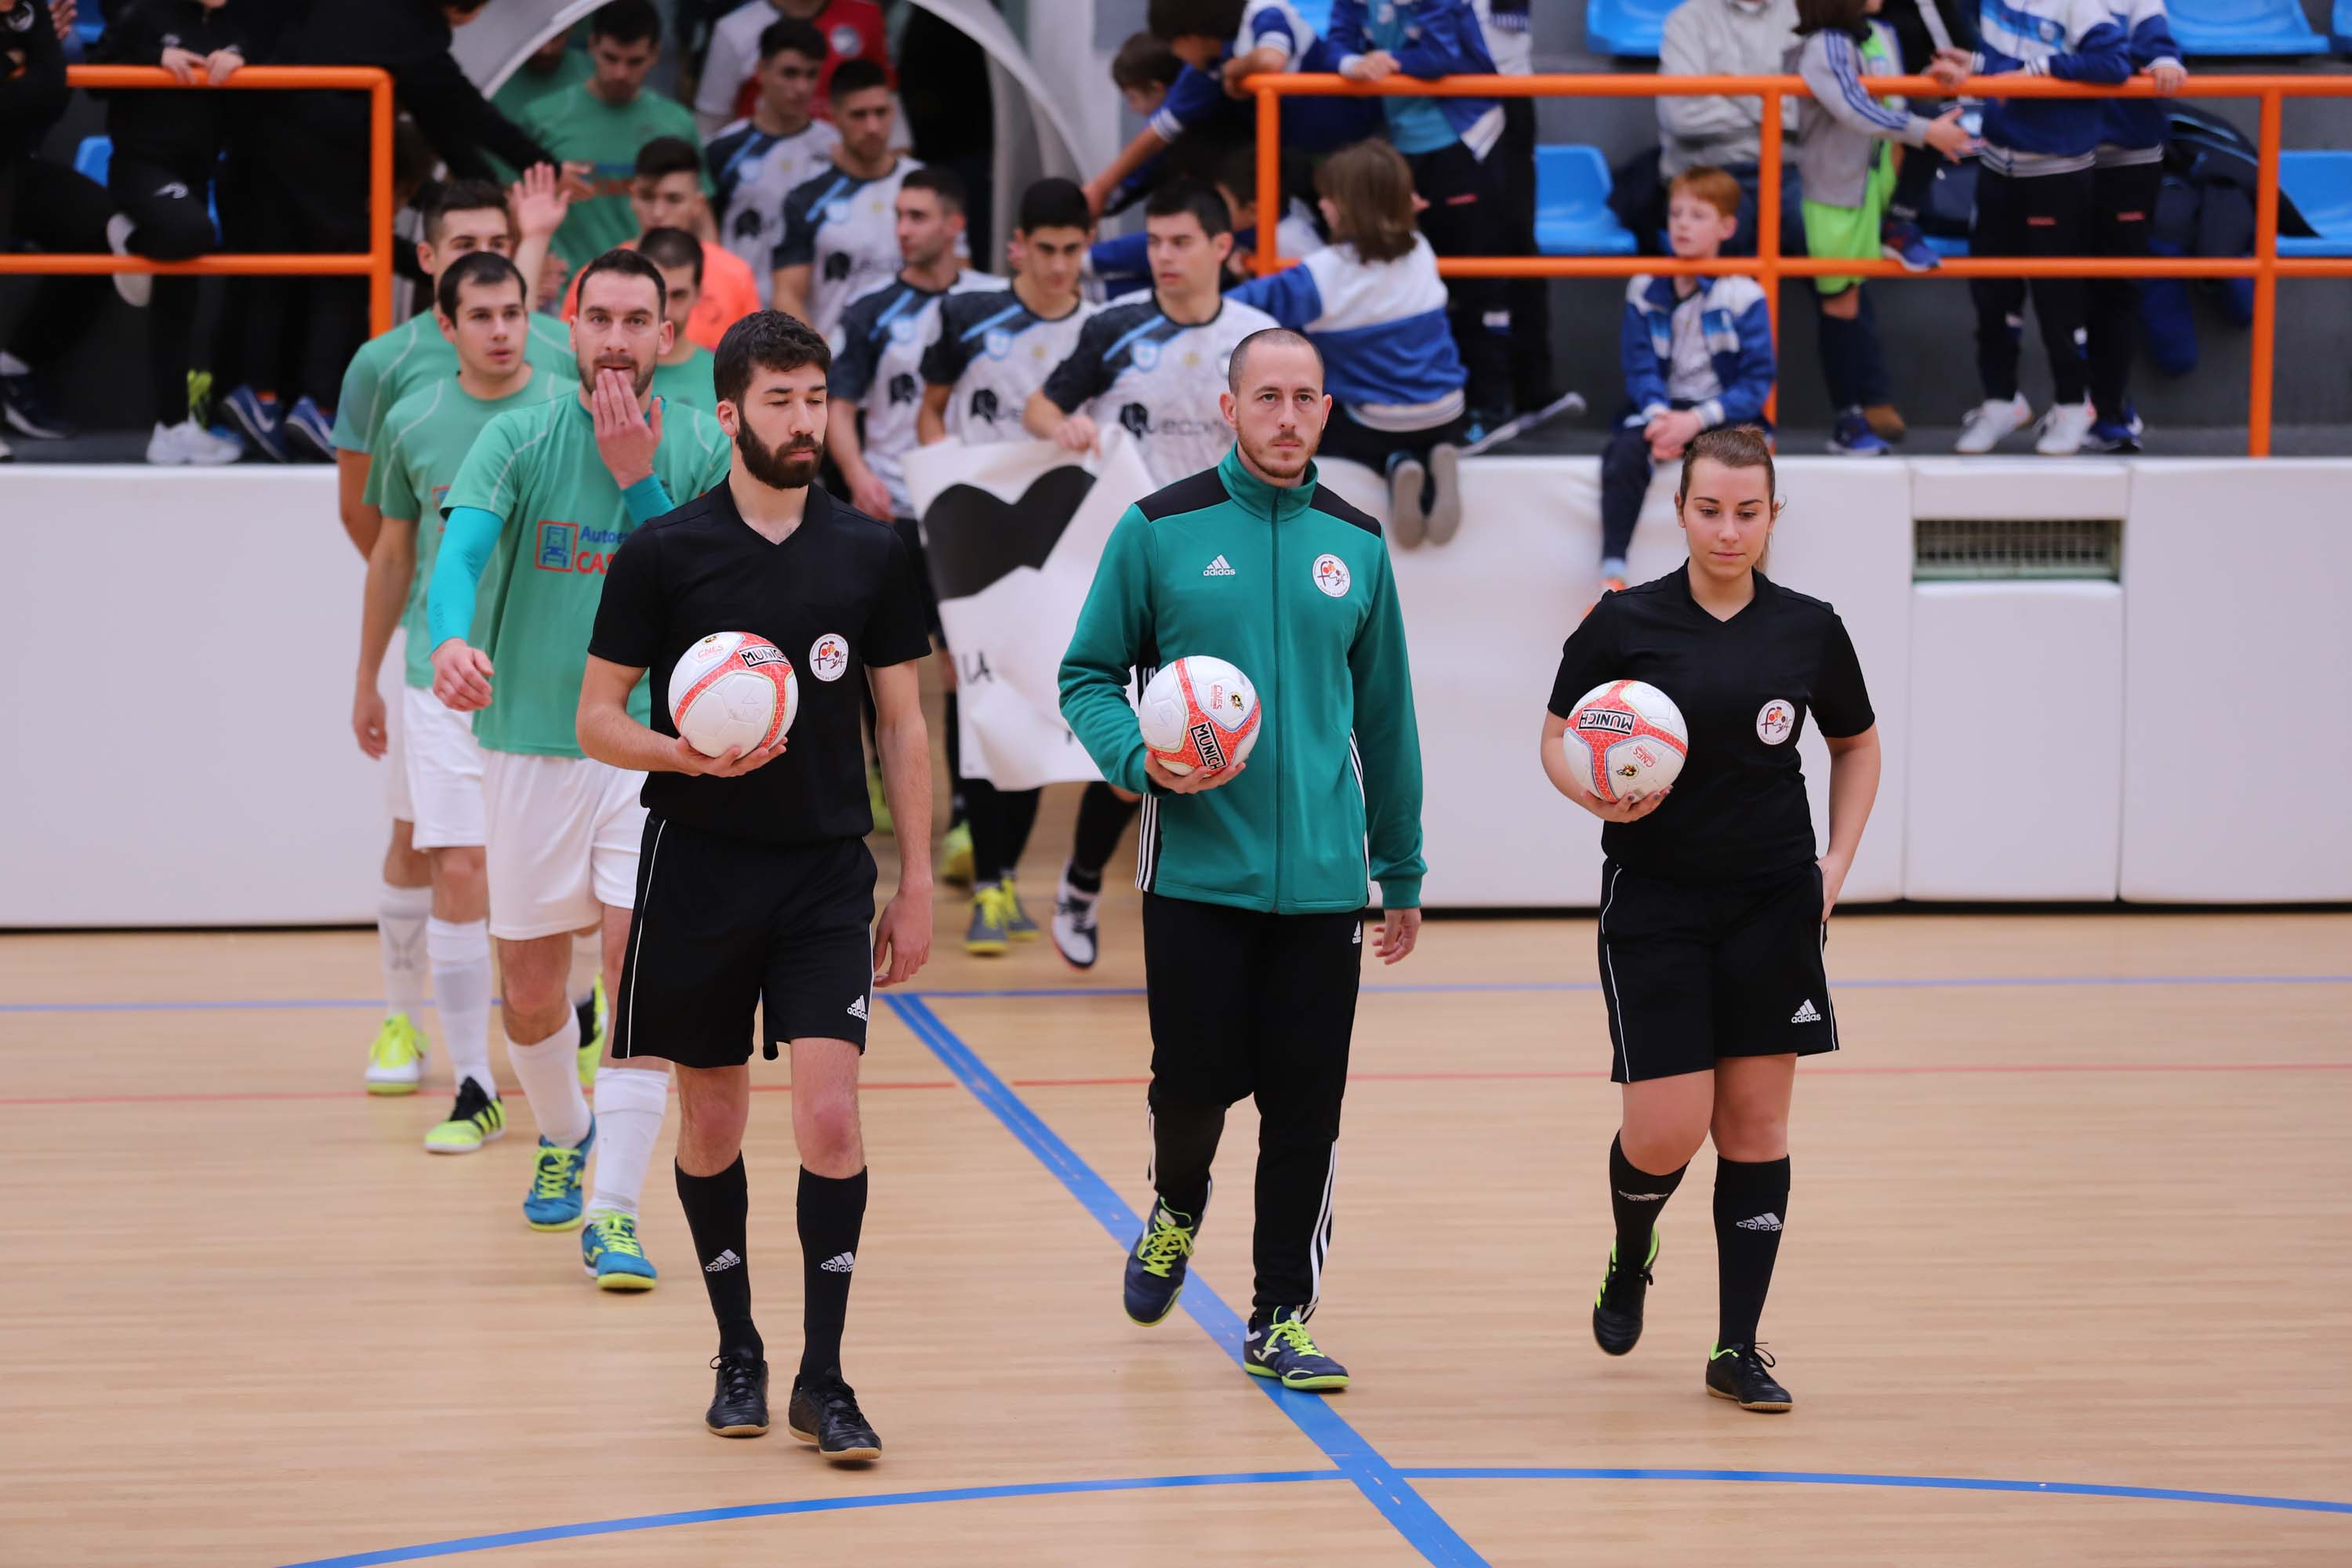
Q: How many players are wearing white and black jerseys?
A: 5